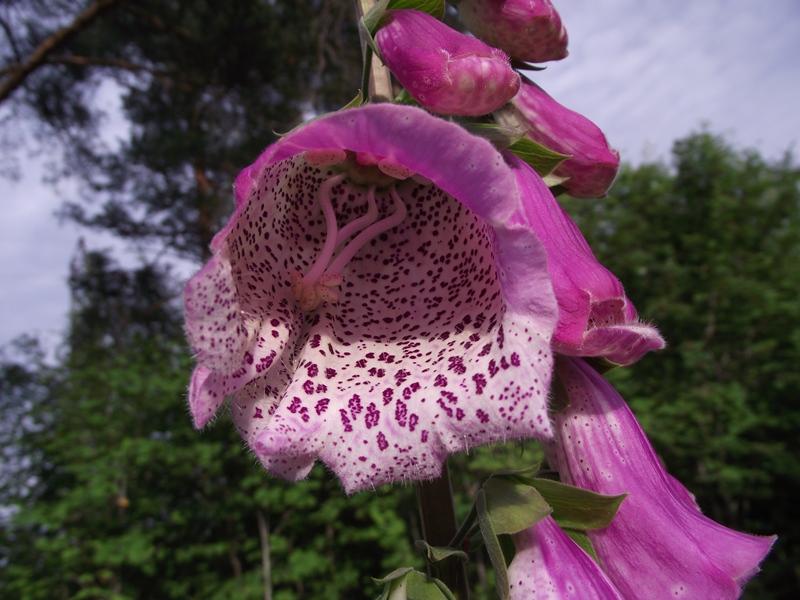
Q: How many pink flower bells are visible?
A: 7